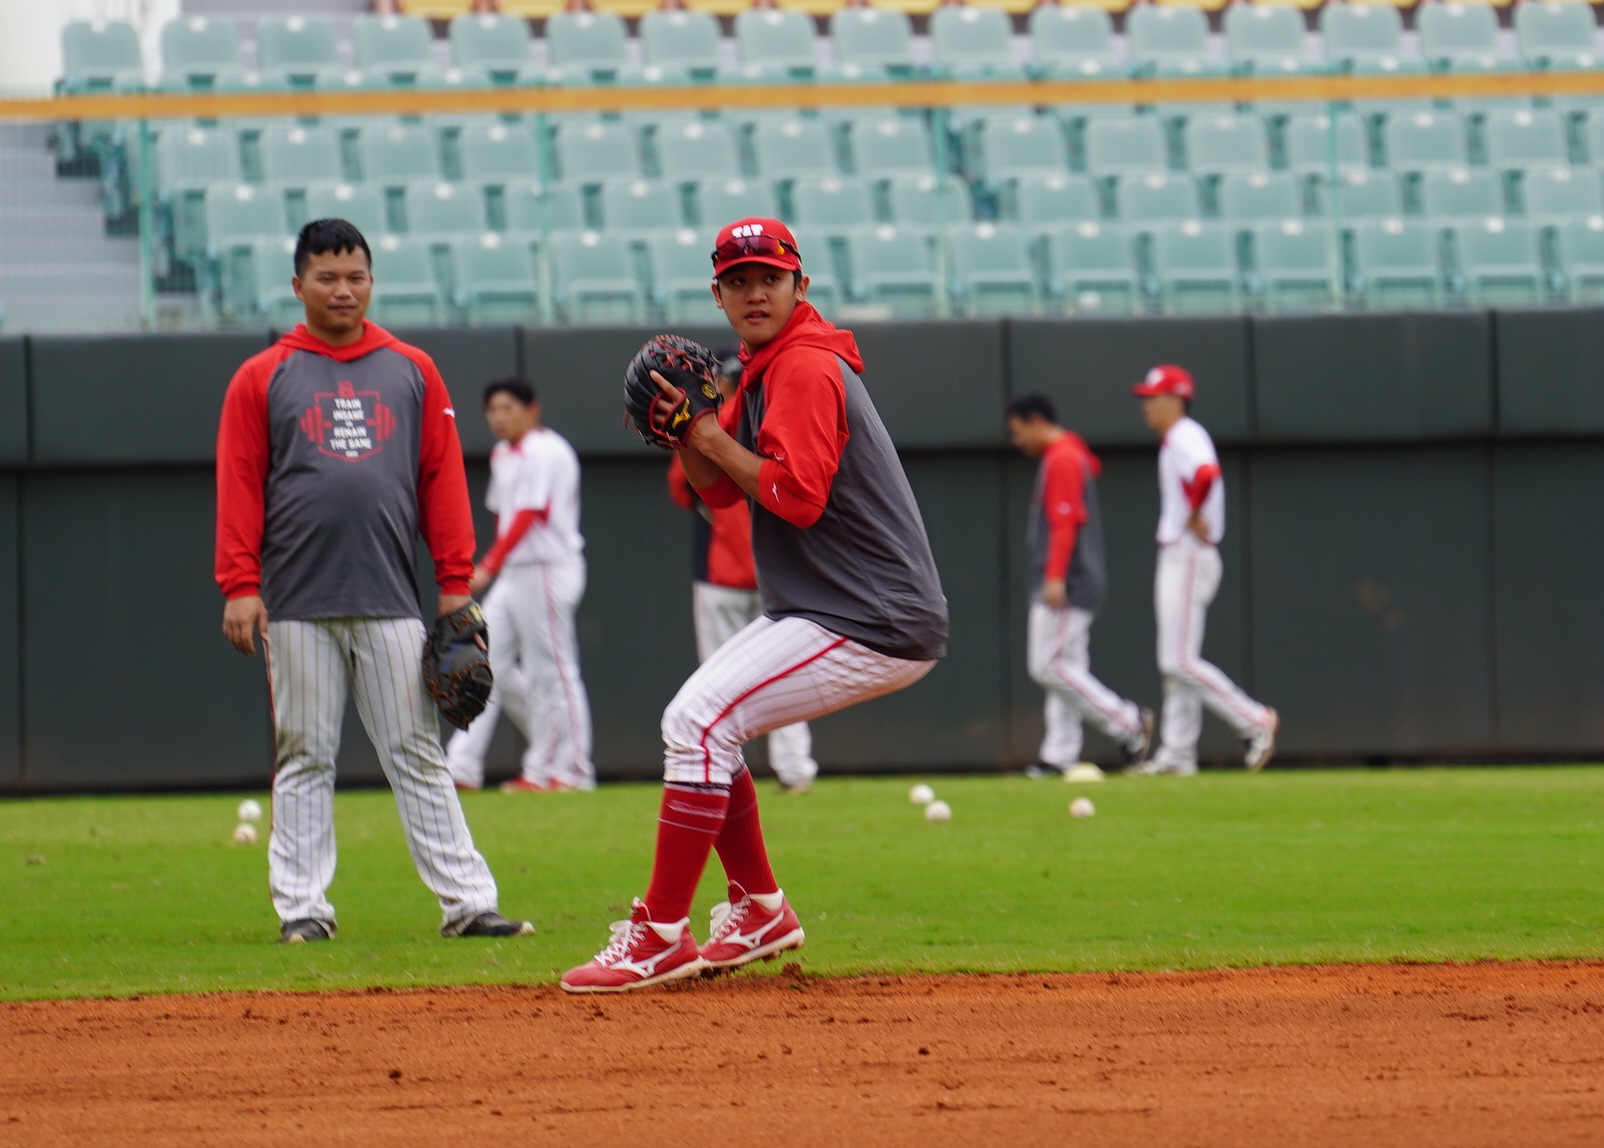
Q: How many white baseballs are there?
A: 5